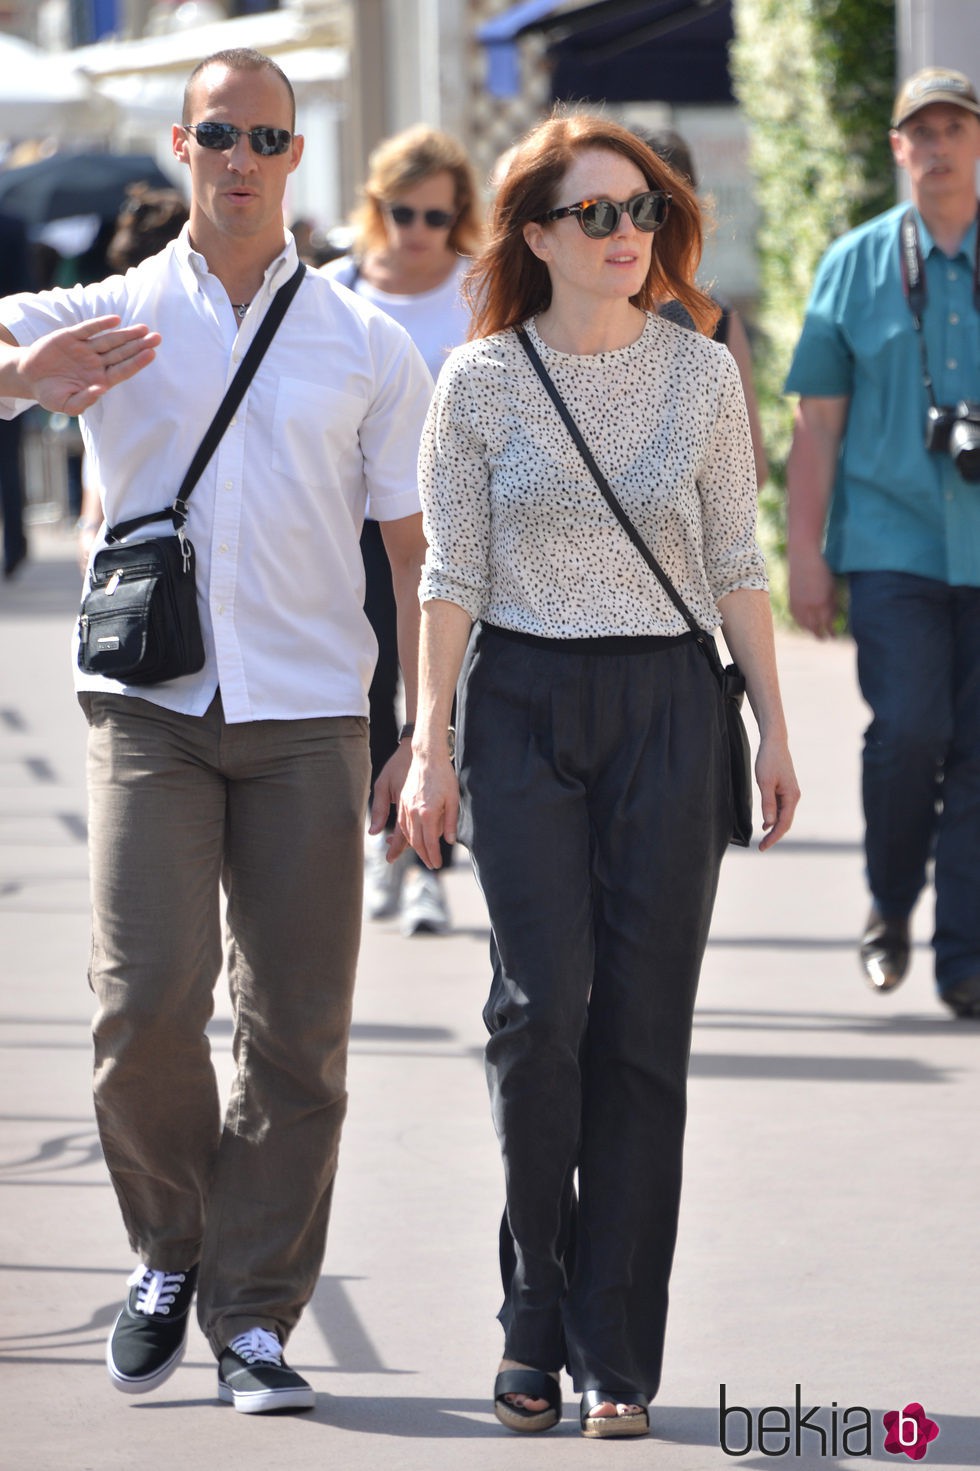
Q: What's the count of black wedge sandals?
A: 2